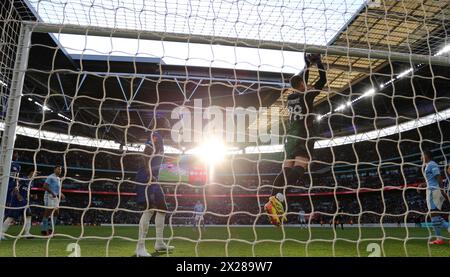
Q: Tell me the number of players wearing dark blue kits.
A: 3